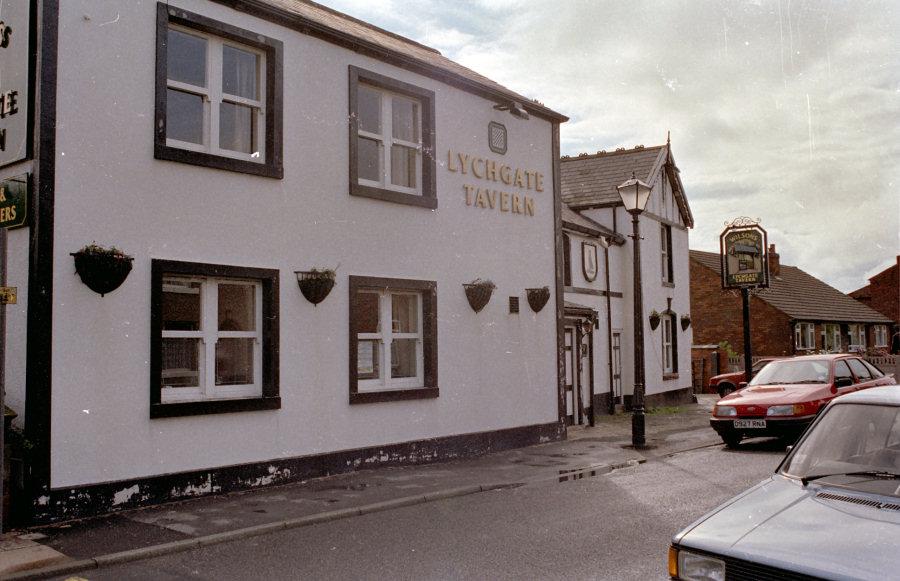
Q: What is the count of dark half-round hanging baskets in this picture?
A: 6